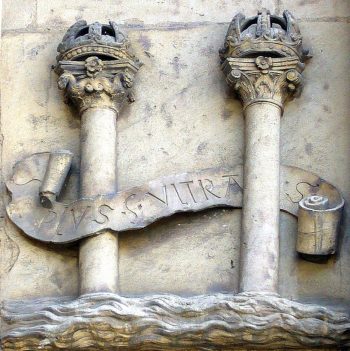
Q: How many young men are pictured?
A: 0